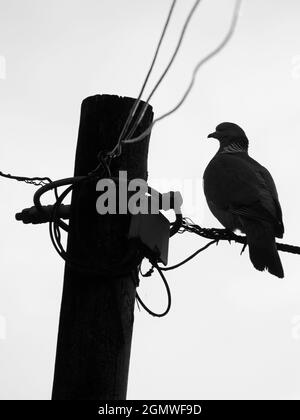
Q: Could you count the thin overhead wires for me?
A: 3